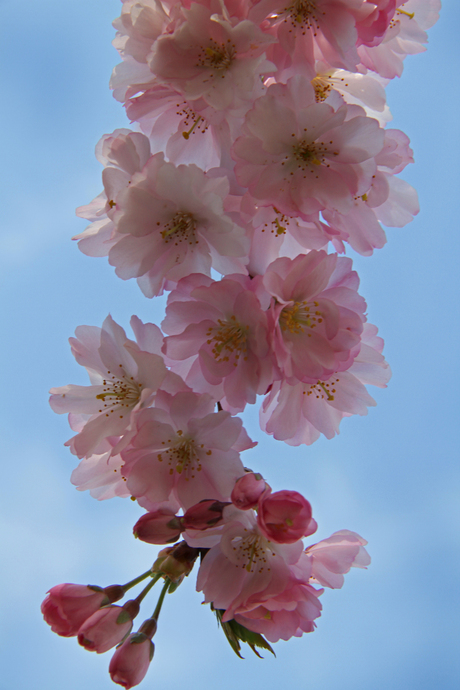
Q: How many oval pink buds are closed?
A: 6